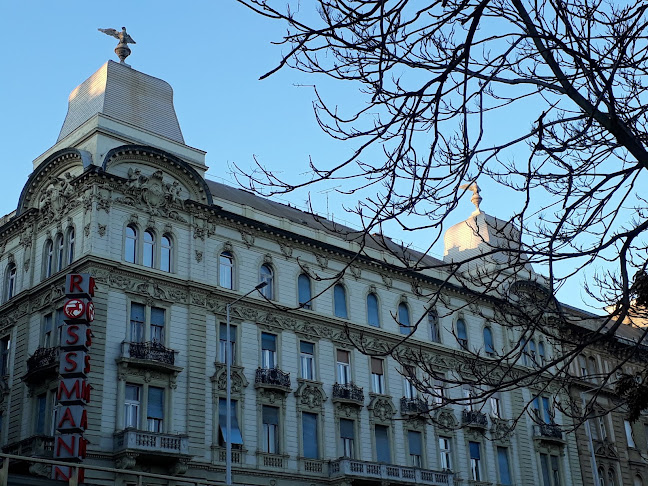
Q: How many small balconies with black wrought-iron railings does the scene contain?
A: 7